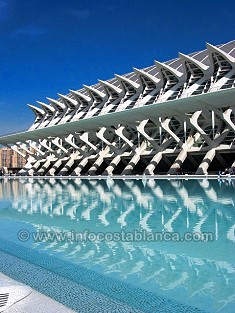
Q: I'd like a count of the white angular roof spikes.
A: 12